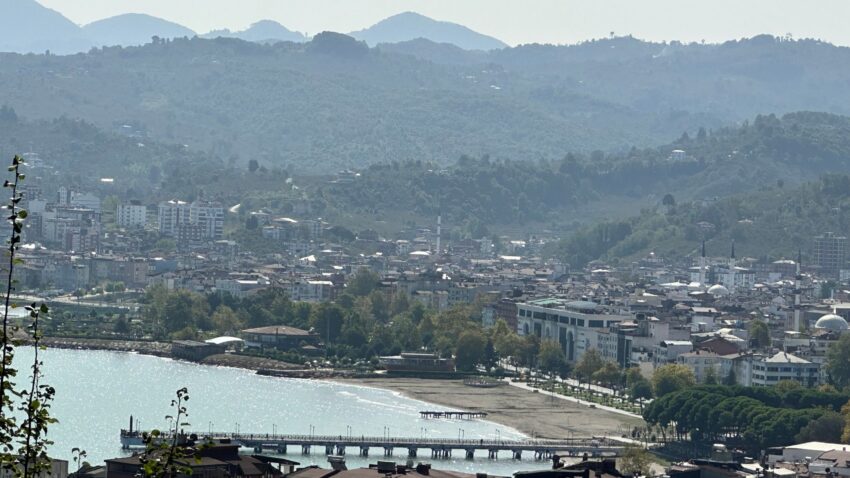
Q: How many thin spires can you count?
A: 4